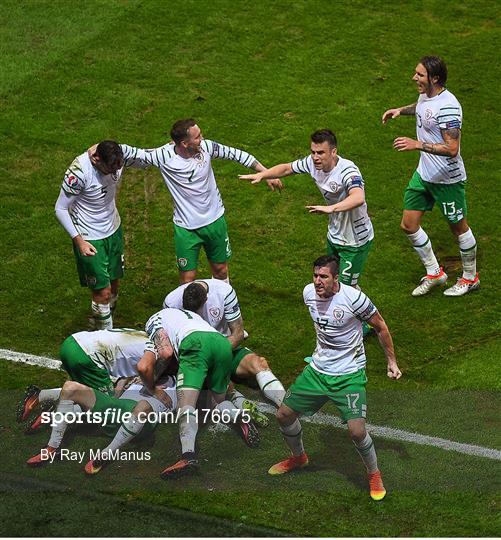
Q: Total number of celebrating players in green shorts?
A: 9